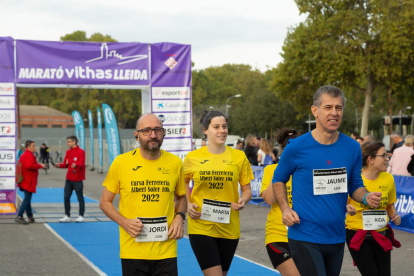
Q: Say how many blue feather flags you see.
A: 4